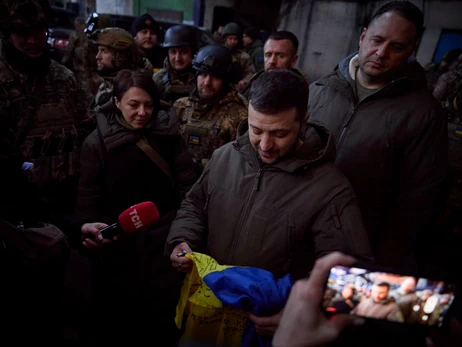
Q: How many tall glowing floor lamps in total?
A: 0